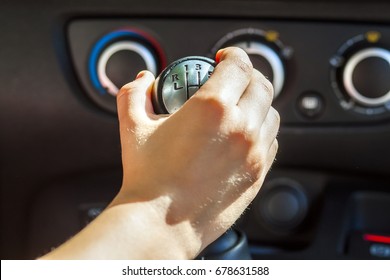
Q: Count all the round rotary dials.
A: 3